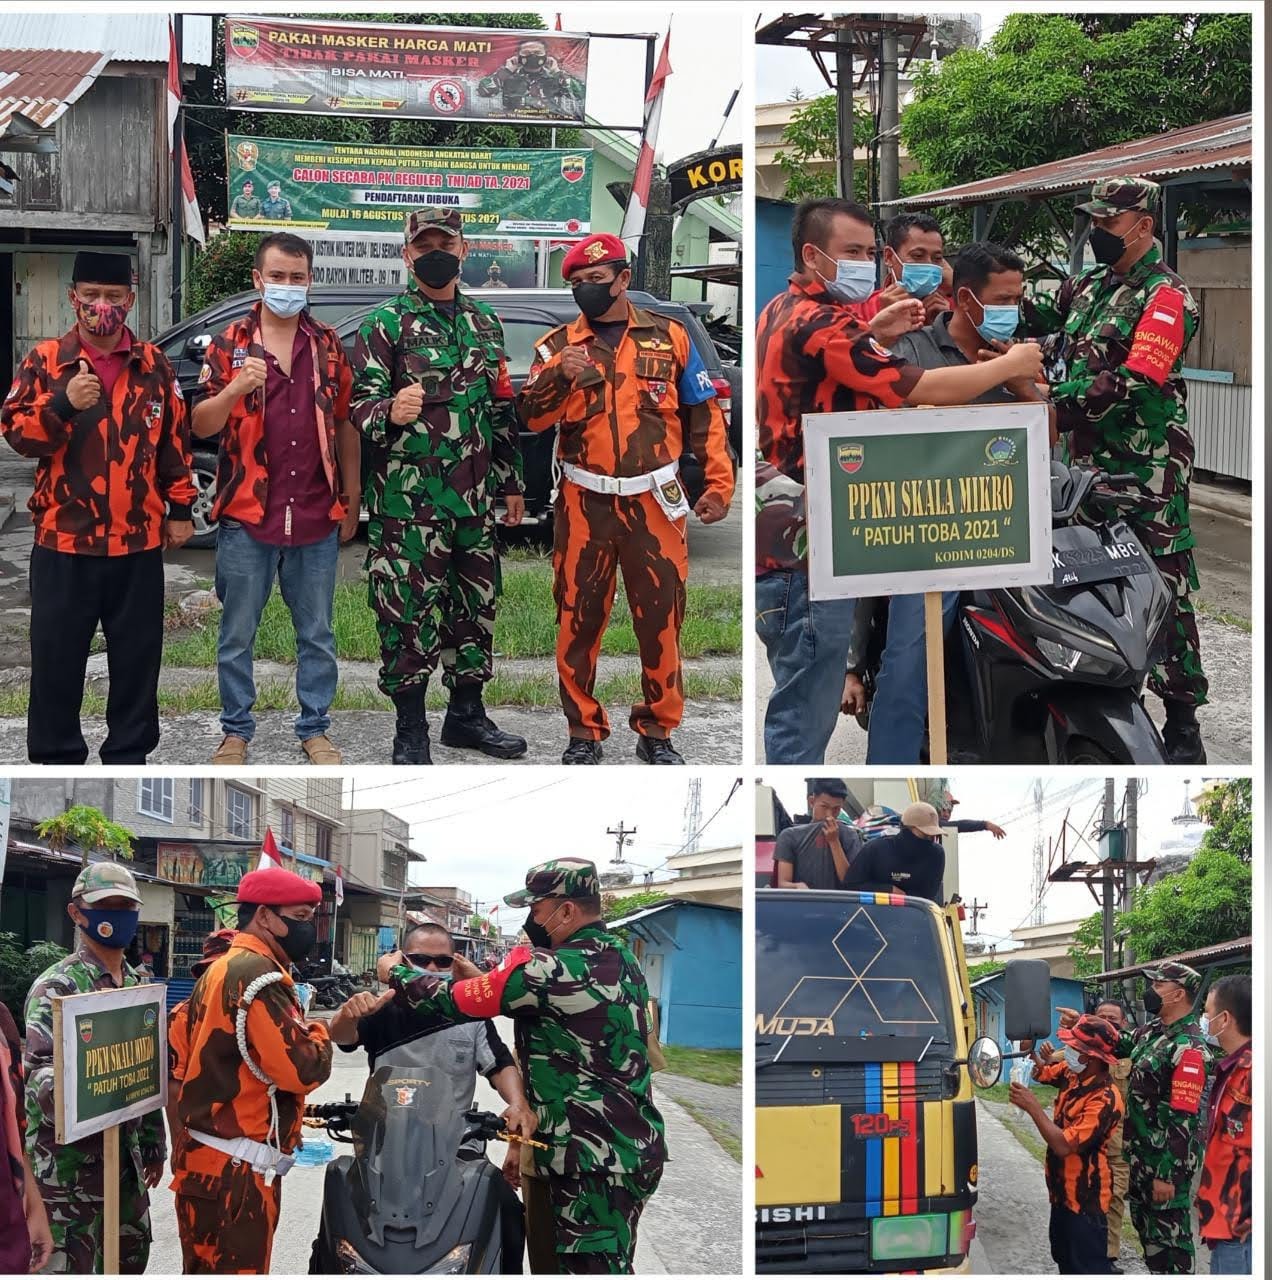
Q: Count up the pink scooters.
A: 0